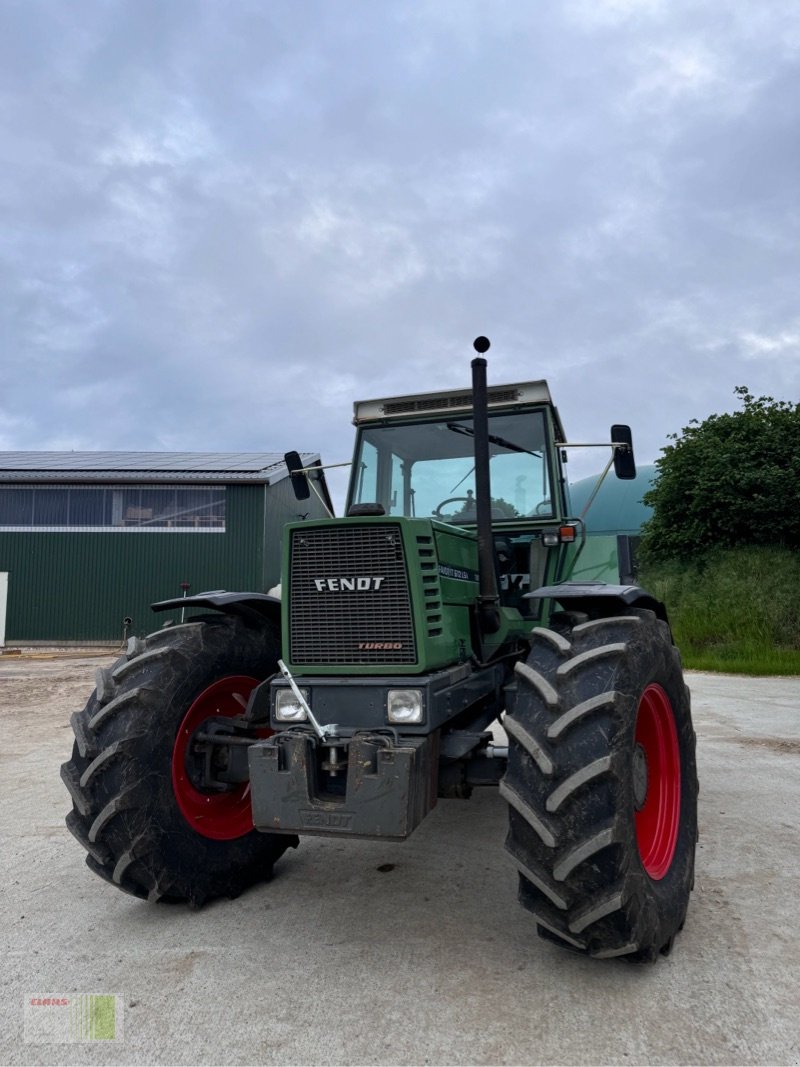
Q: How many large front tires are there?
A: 2